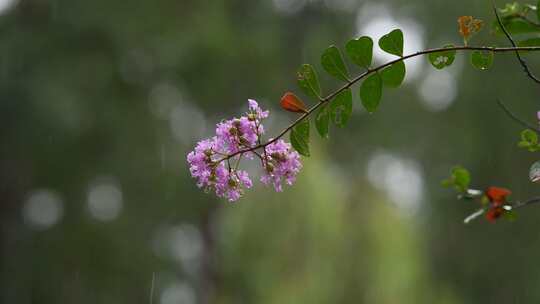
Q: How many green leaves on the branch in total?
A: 11